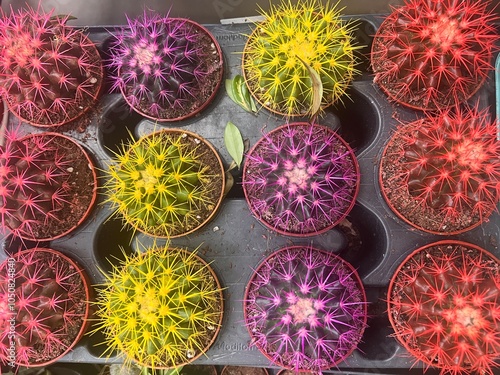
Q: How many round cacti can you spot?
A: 12